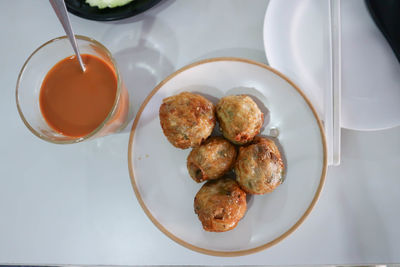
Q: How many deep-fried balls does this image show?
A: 5